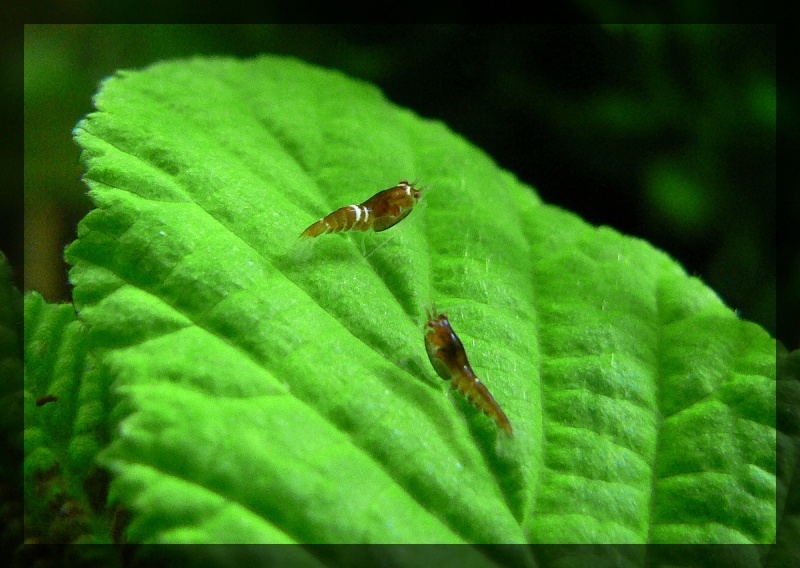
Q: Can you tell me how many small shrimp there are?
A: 2